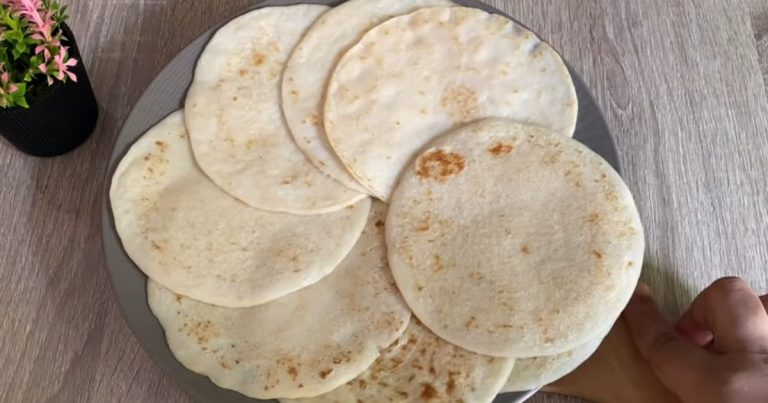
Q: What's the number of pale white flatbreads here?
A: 8